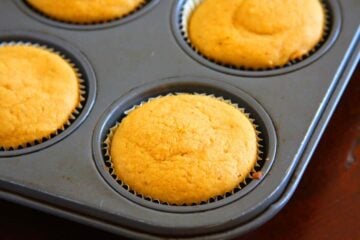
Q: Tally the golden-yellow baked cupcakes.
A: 4